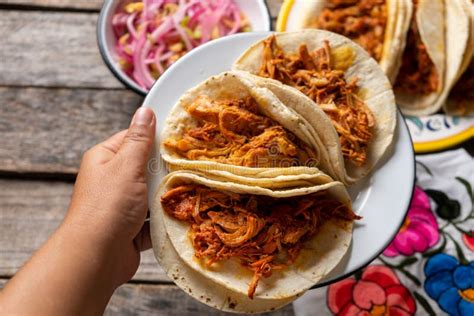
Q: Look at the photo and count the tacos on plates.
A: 6